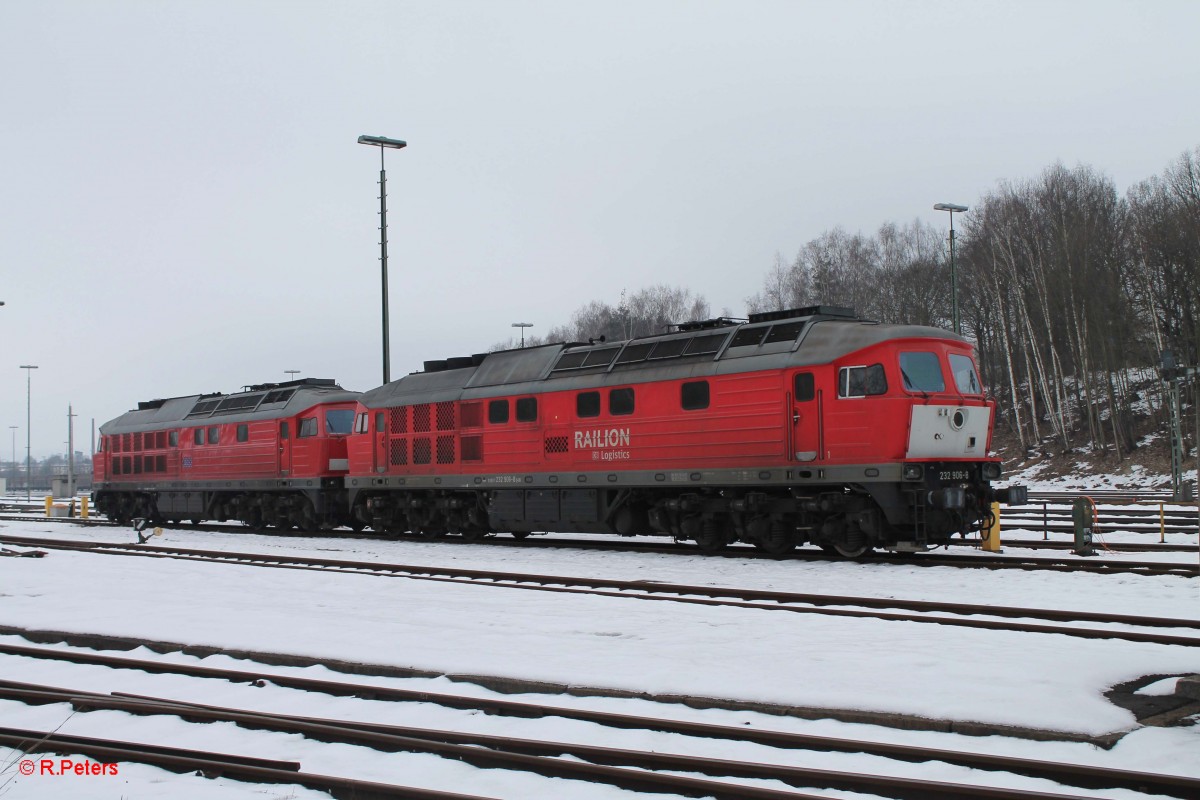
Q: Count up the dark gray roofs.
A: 2